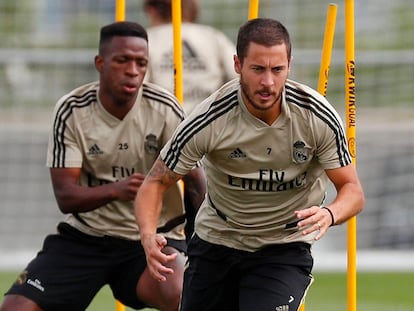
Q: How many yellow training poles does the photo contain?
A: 5